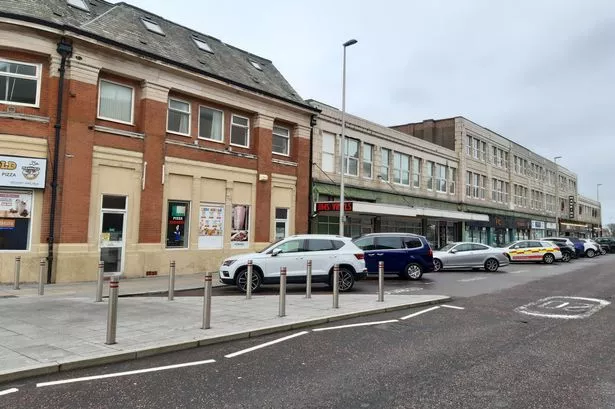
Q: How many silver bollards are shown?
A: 11